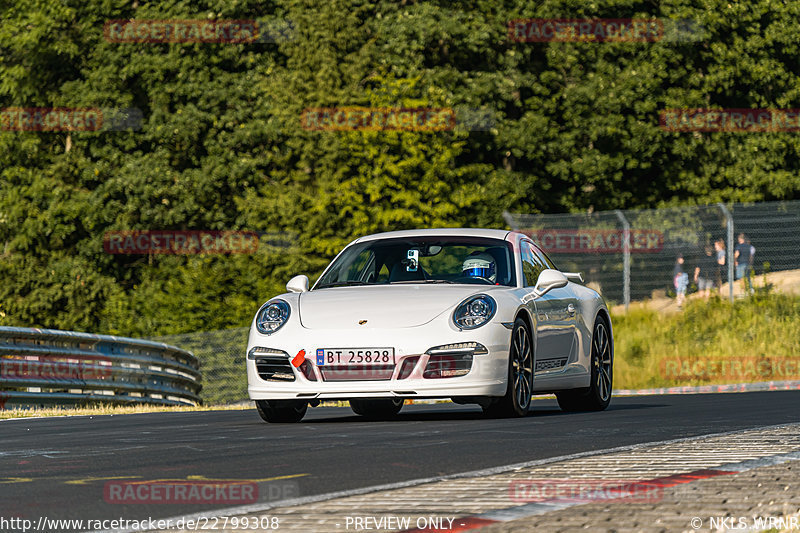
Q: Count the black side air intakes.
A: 2